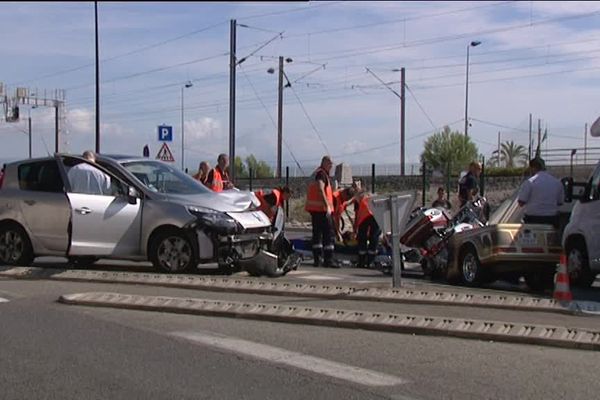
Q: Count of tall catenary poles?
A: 3